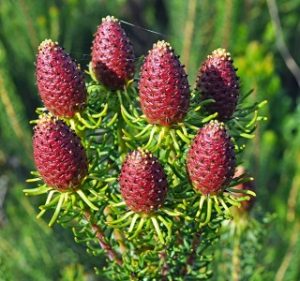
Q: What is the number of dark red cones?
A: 7